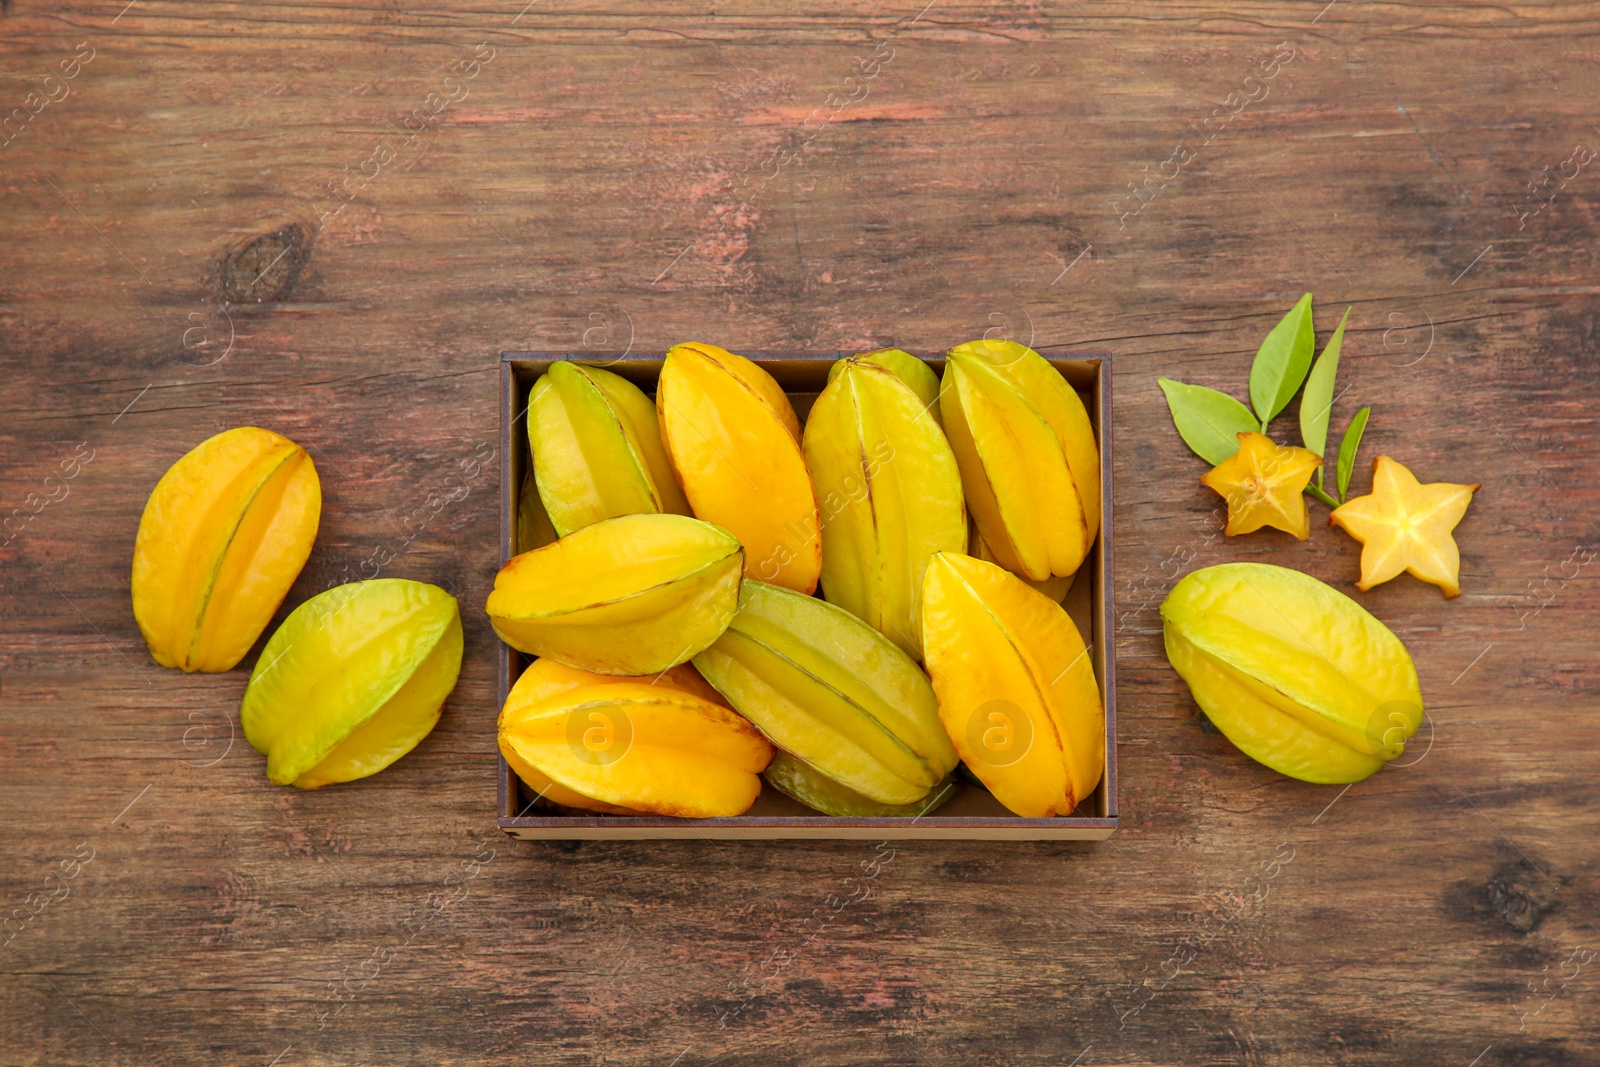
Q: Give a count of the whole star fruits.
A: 11